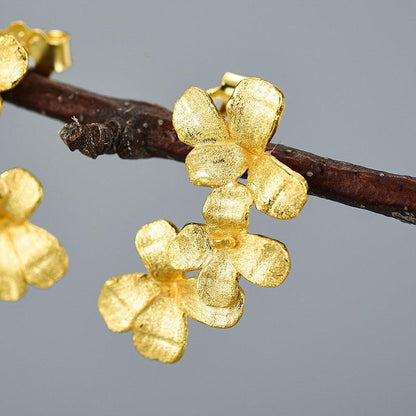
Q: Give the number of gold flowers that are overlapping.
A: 3